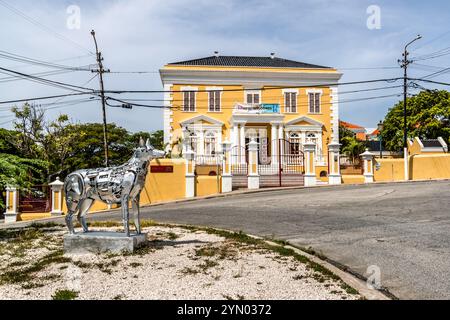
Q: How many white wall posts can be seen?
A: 8